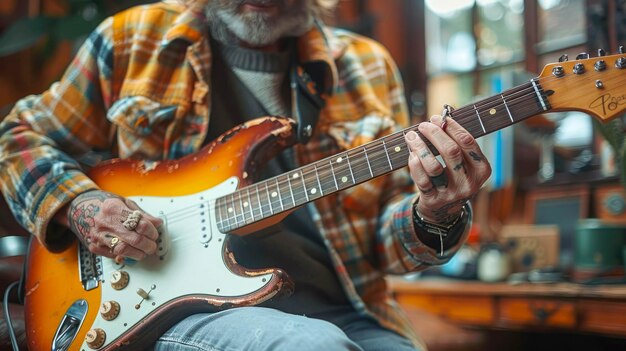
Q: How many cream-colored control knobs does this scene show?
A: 3